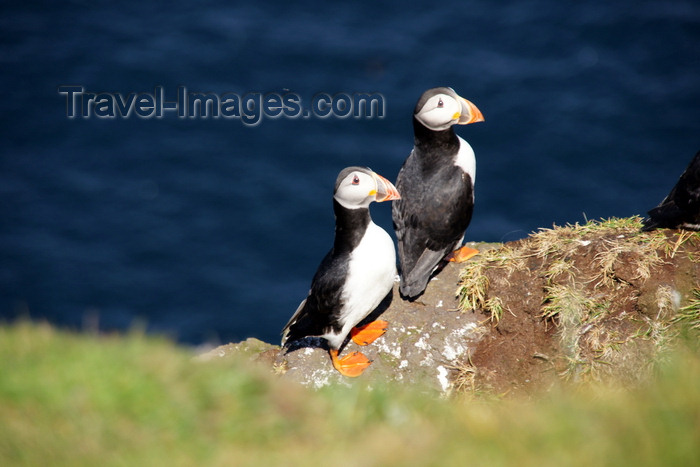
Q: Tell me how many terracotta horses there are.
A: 0